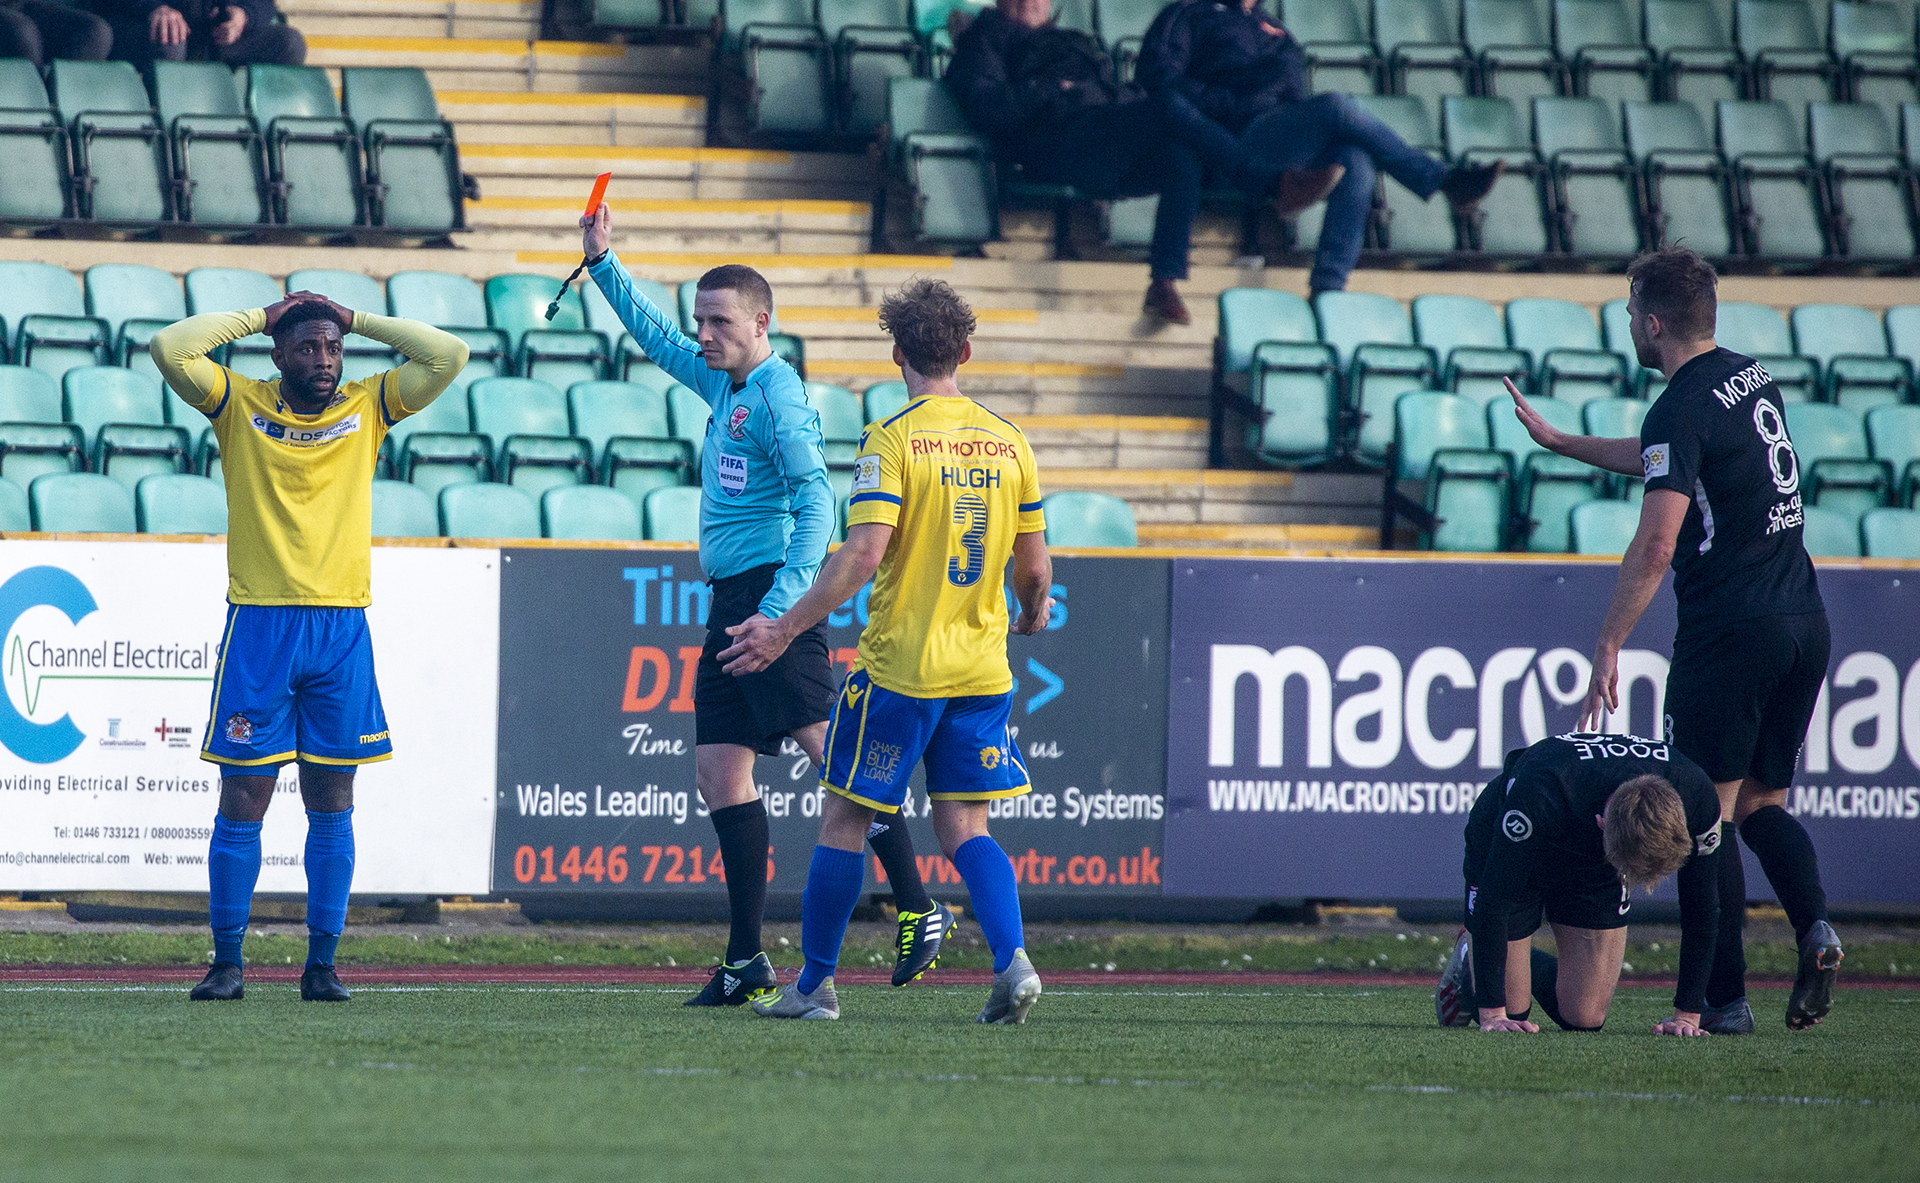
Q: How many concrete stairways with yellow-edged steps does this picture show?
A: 1